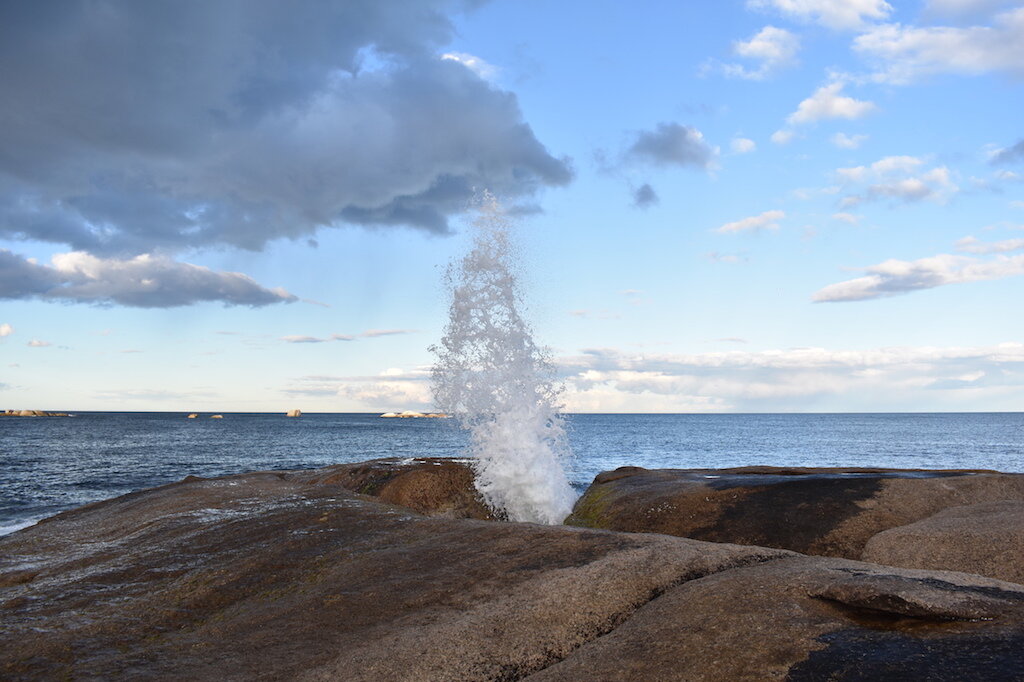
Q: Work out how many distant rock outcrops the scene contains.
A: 5